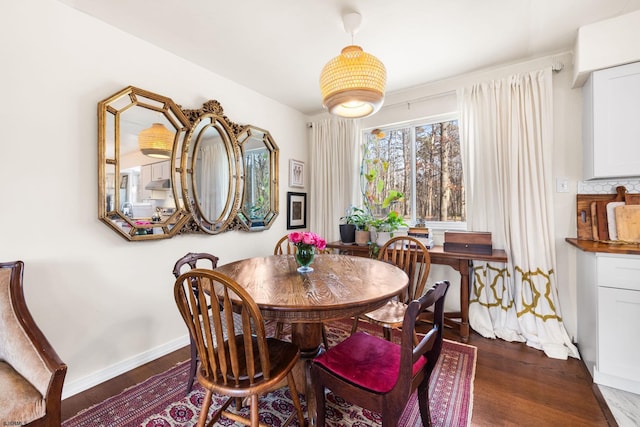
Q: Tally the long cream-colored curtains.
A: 2